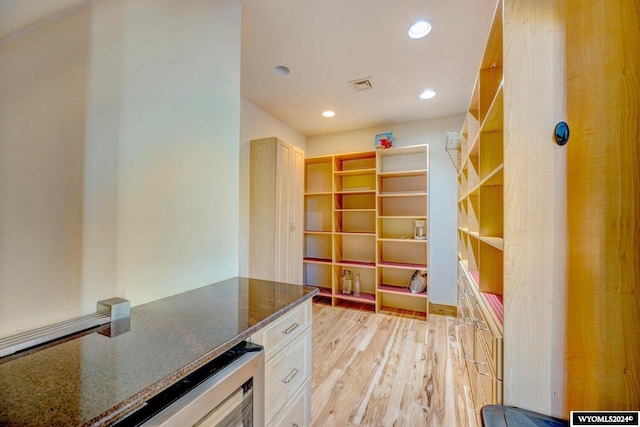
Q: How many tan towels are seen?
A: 0